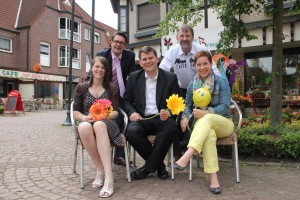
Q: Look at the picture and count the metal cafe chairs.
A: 3